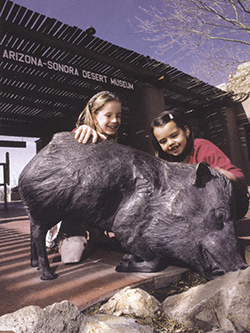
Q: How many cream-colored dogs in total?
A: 0